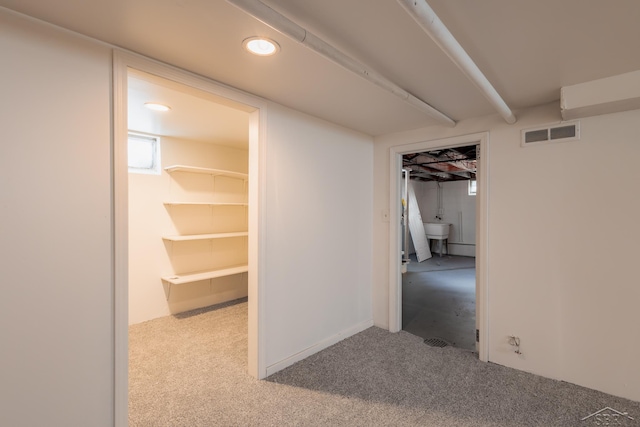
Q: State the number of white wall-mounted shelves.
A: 4